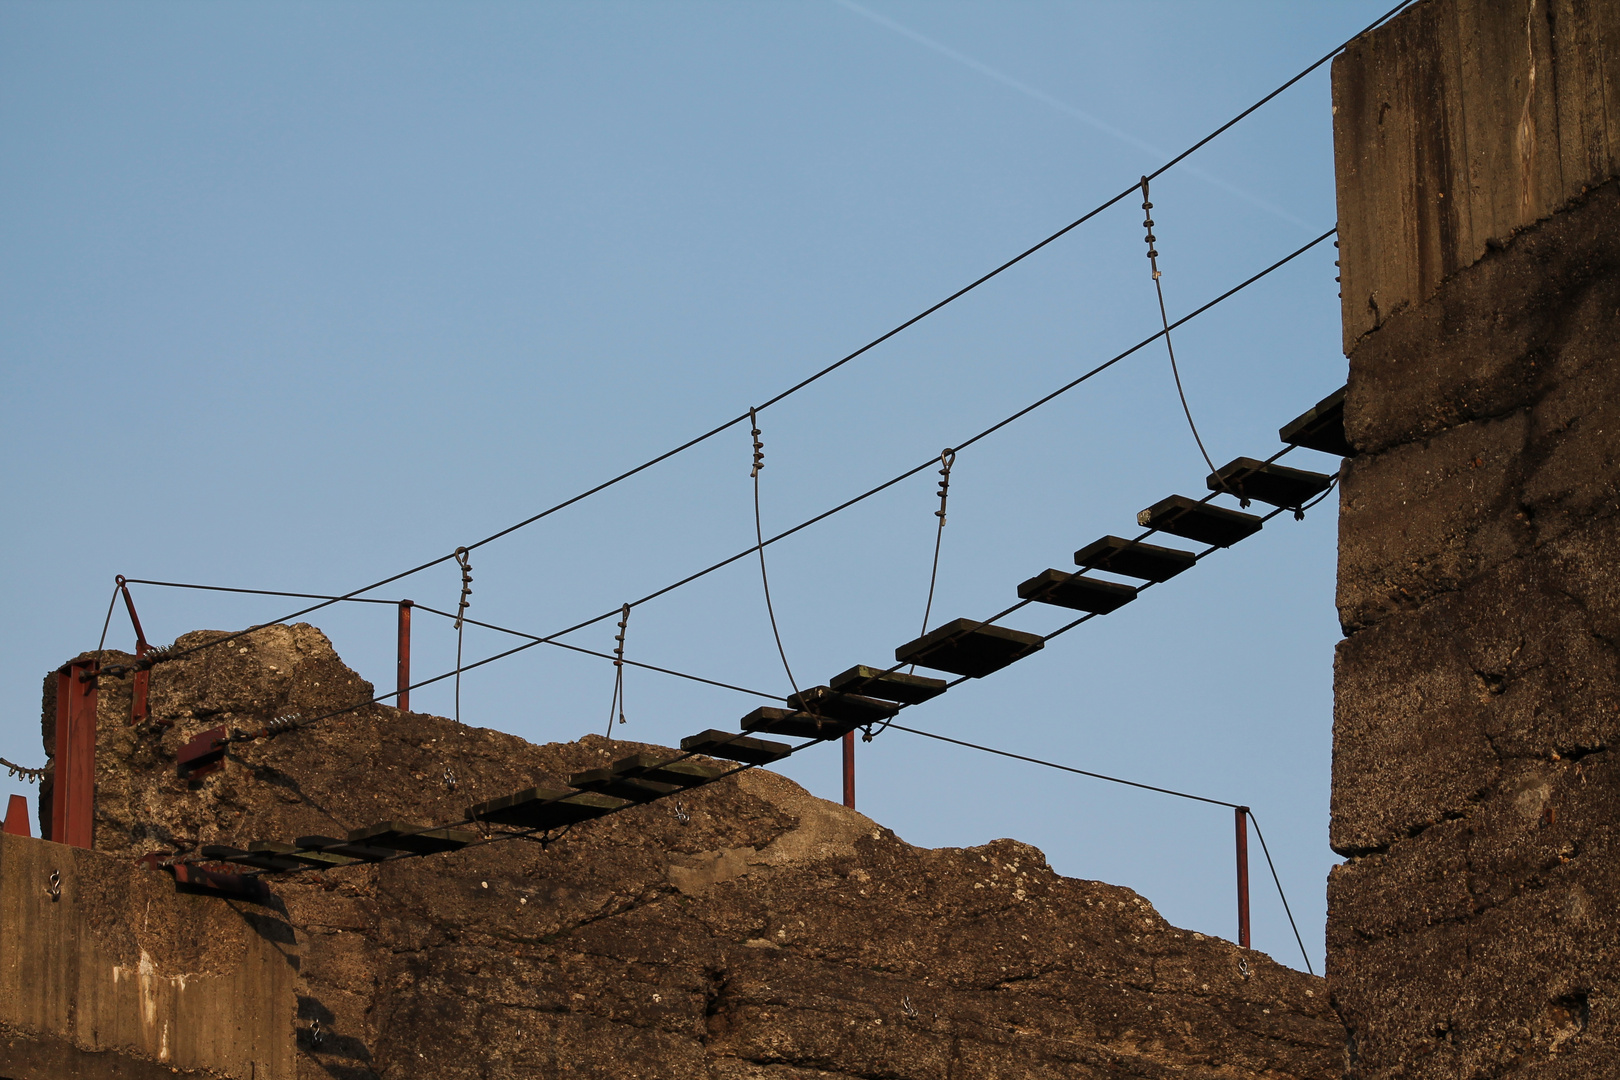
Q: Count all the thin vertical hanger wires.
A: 5